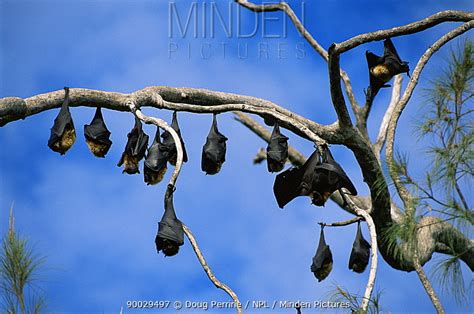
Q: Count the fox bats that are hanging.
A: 12